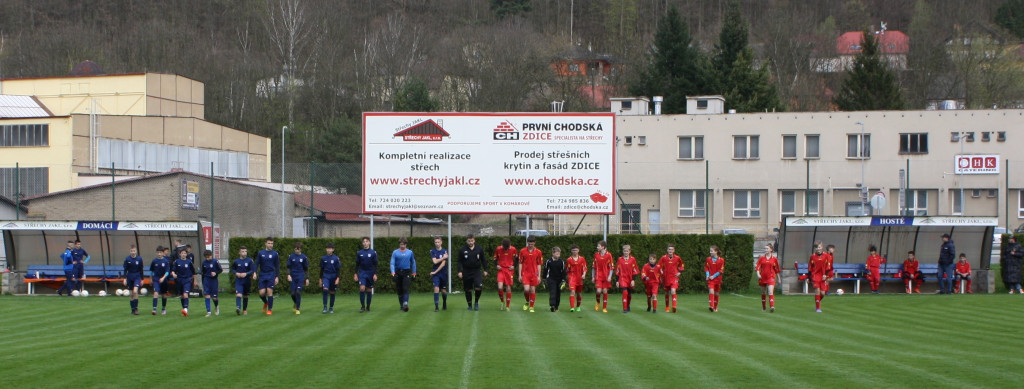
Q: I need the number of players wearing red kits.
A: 14